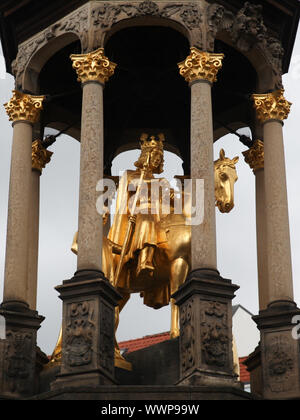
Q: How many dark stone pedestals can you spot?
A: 4